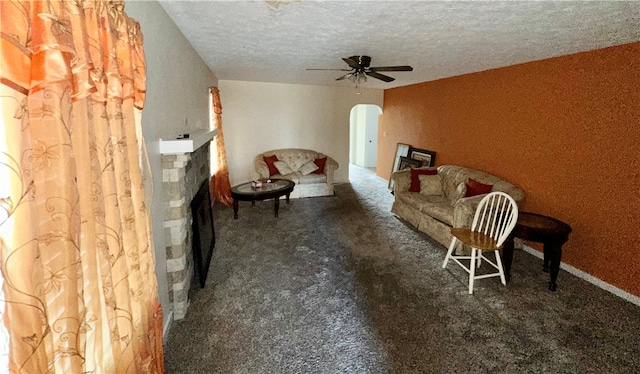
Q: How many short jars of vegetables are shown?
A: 0